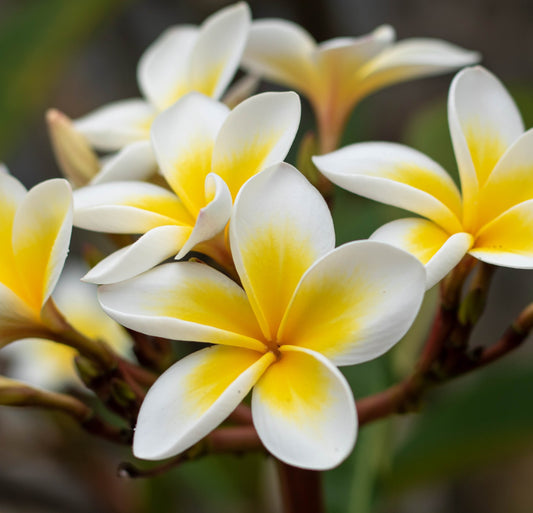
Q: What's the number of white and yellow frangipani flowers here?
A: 7